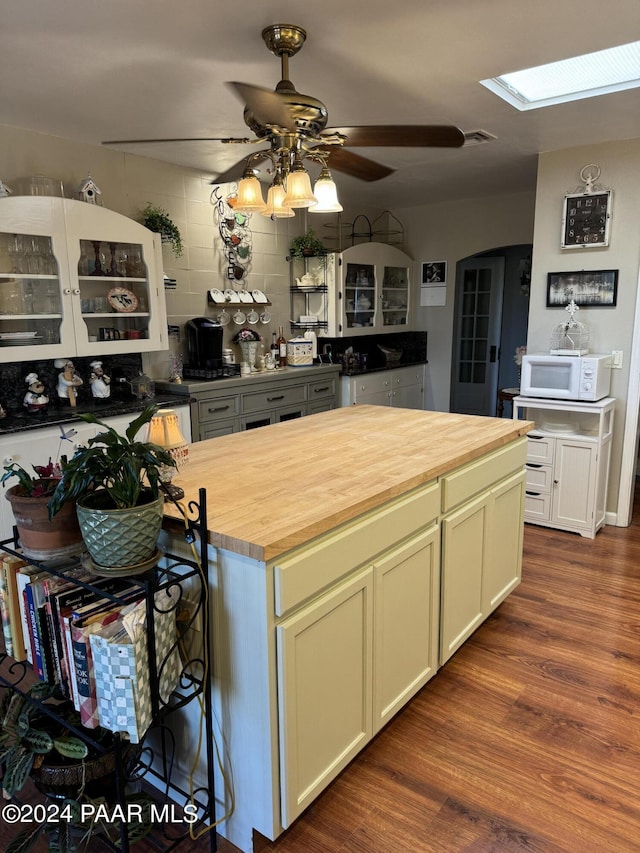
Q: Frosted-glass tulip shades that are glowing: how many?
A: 4